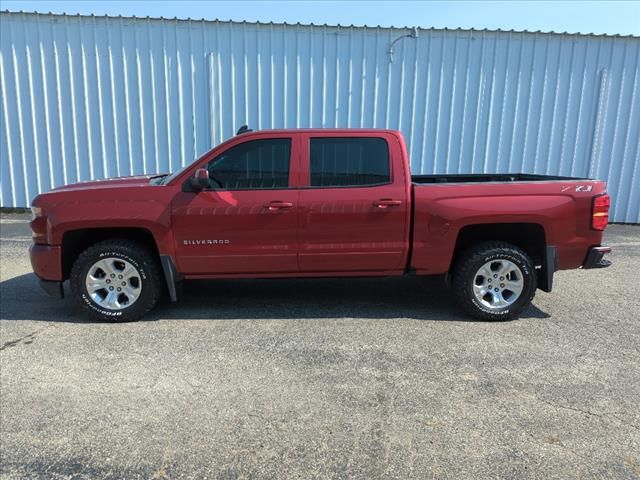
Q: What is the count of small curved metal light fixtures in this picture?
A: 1